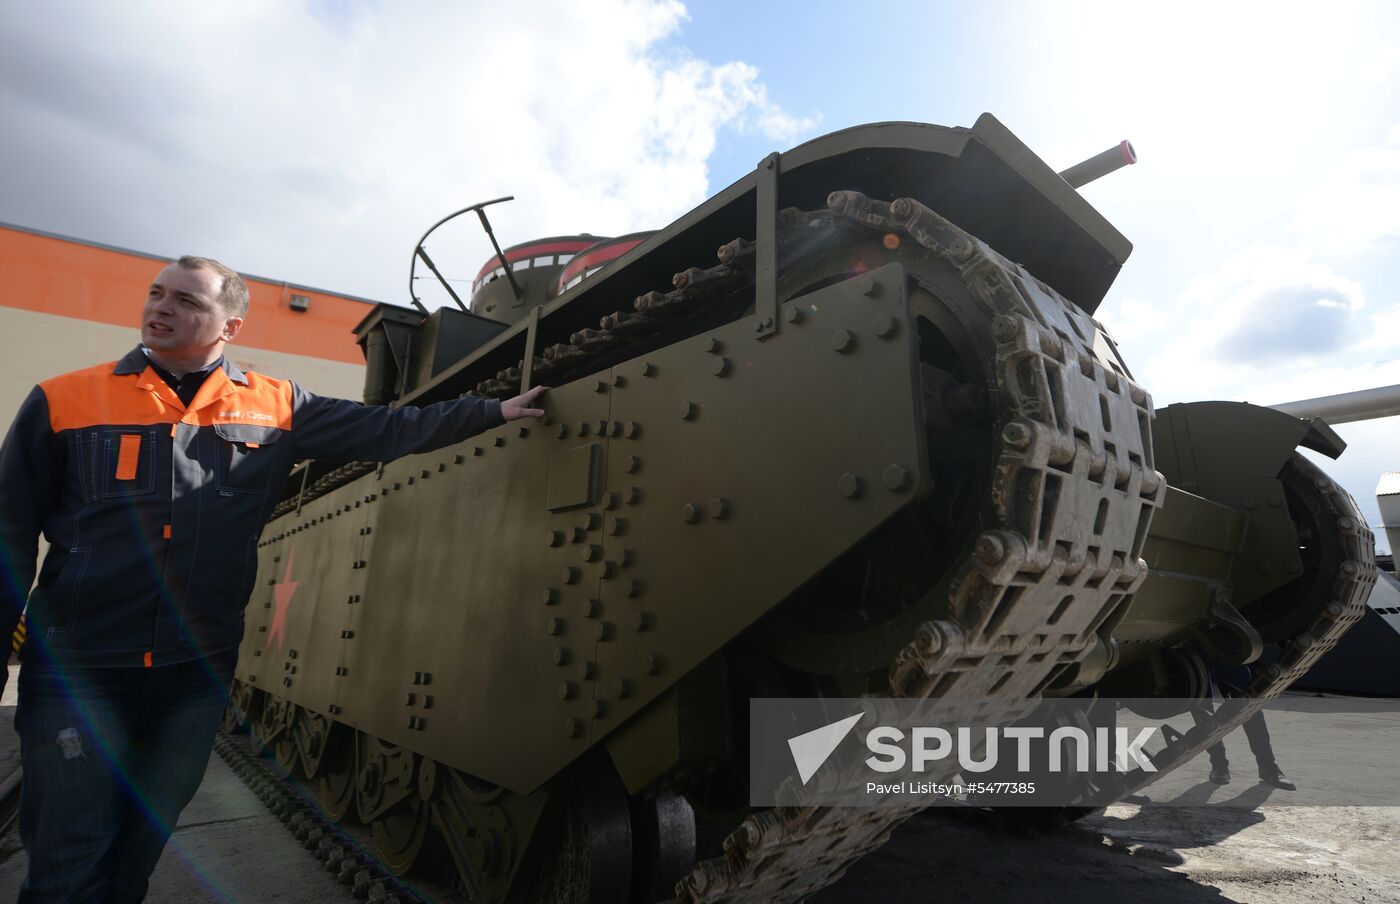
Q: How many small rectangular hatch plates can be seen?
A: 1